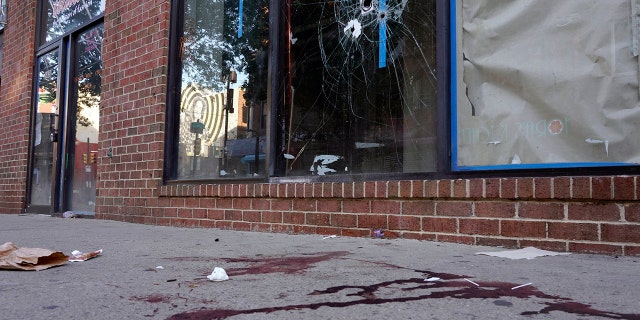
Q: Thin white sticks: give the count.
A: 2